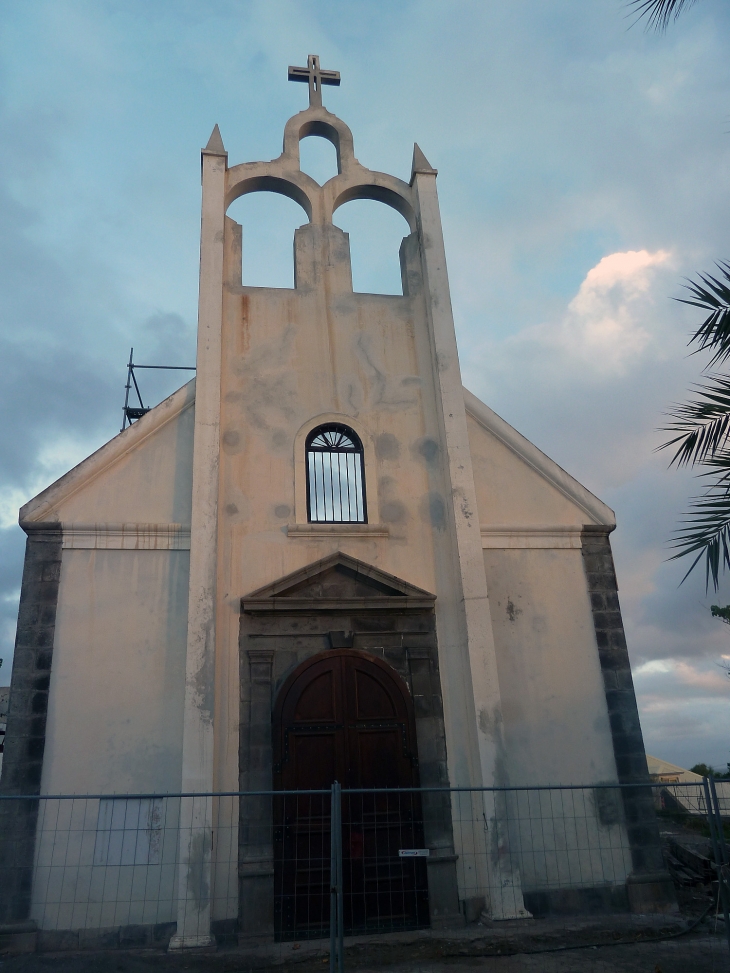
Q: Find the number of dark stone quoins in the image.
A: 2